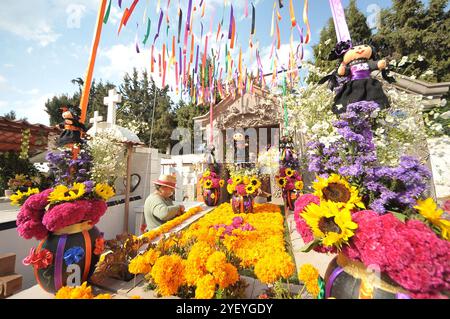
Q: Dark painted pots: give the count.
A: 5